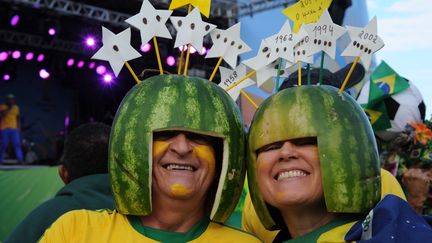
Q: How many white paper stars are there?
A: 10